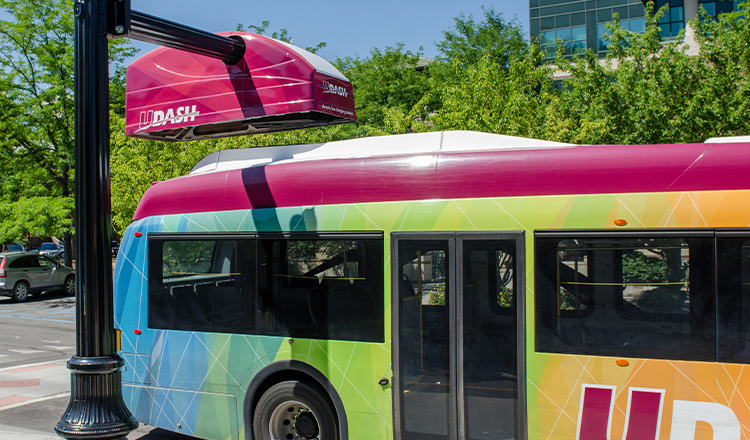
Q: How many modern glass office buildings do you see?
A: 1